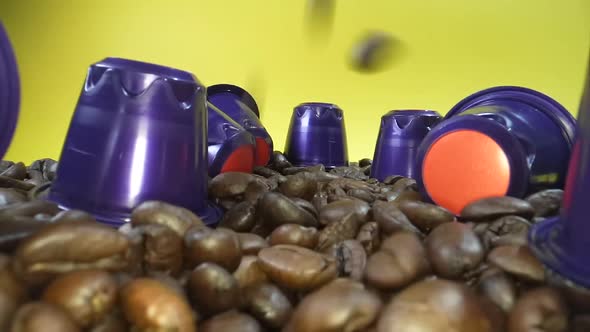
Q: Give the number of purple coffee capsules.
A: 8